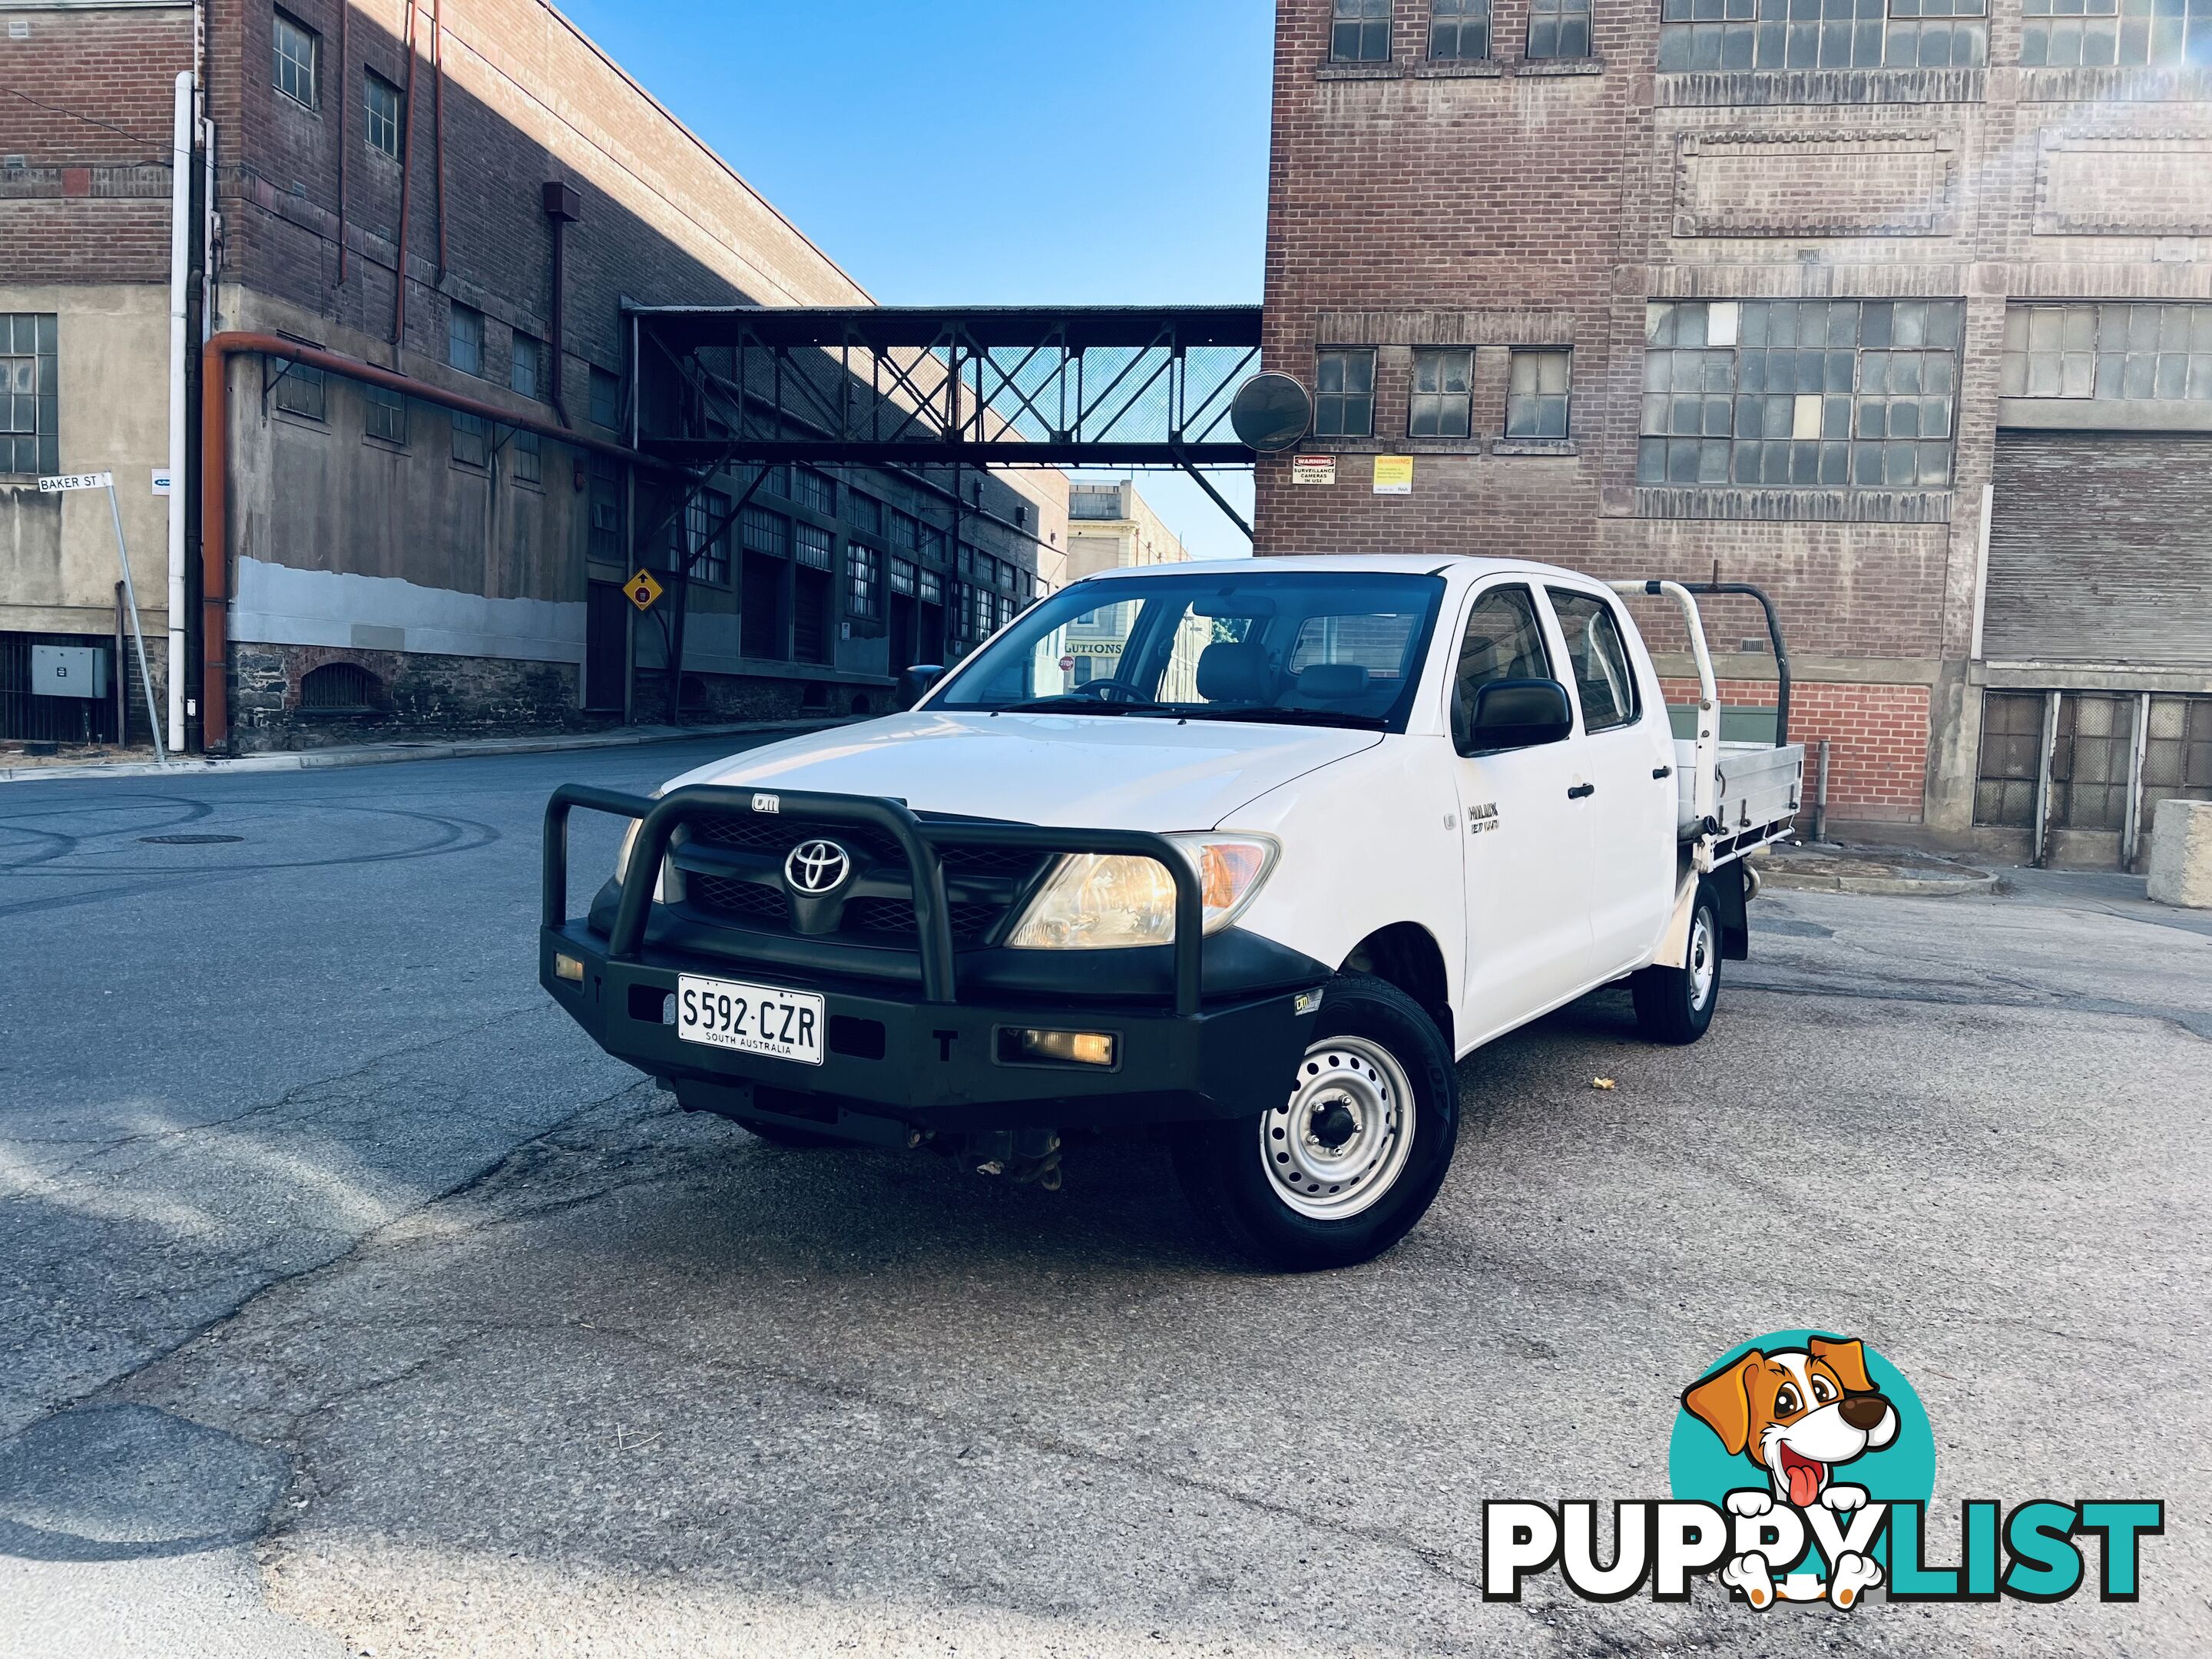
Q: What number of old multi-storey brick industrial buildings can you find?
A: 2